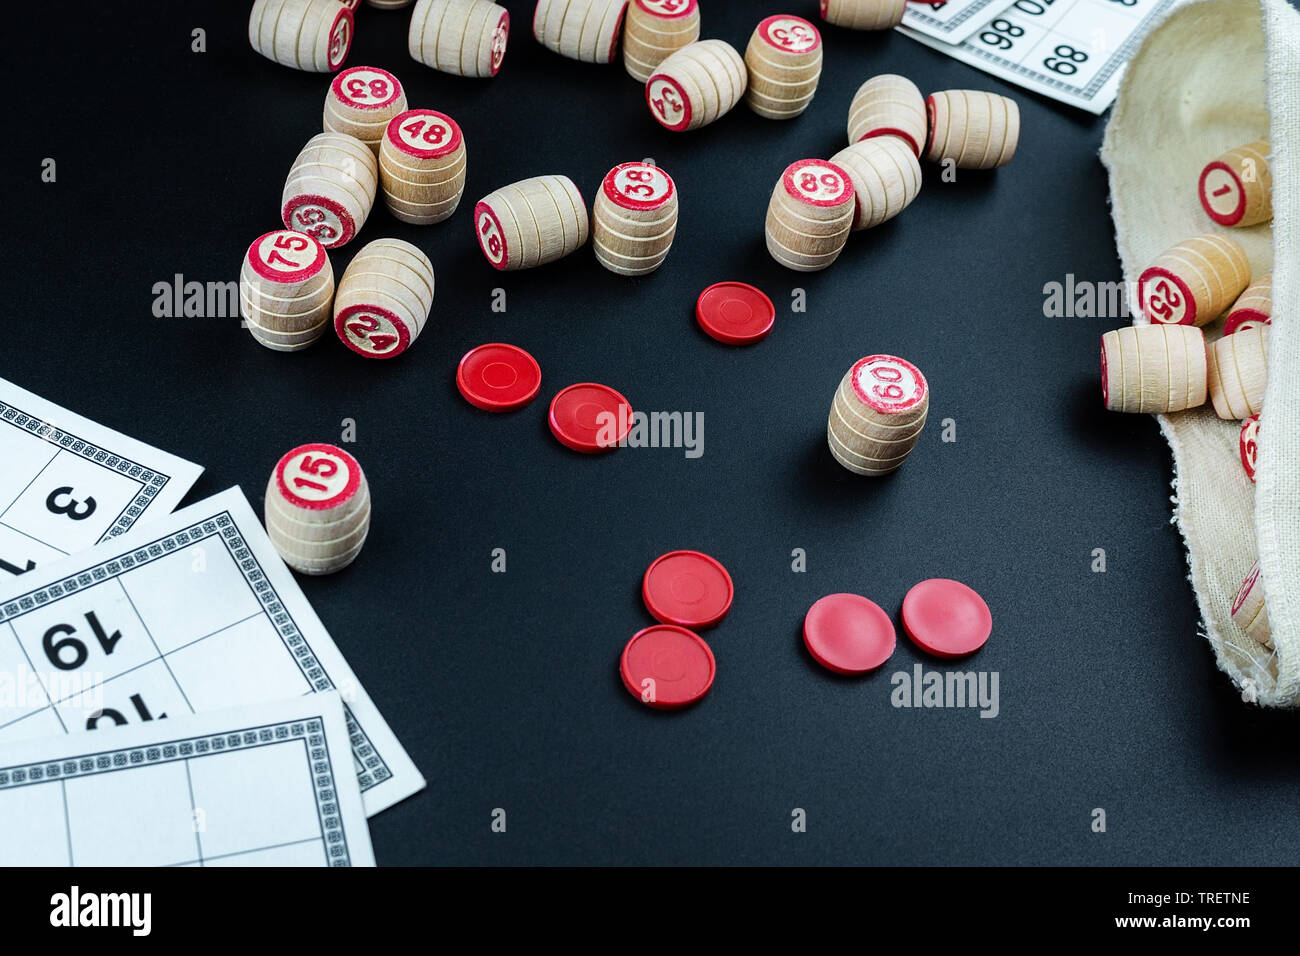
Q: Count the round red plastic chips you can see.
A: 7